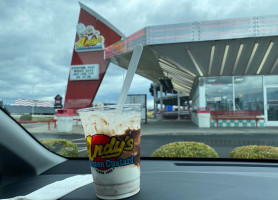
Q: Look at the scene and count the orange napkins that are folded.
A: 0